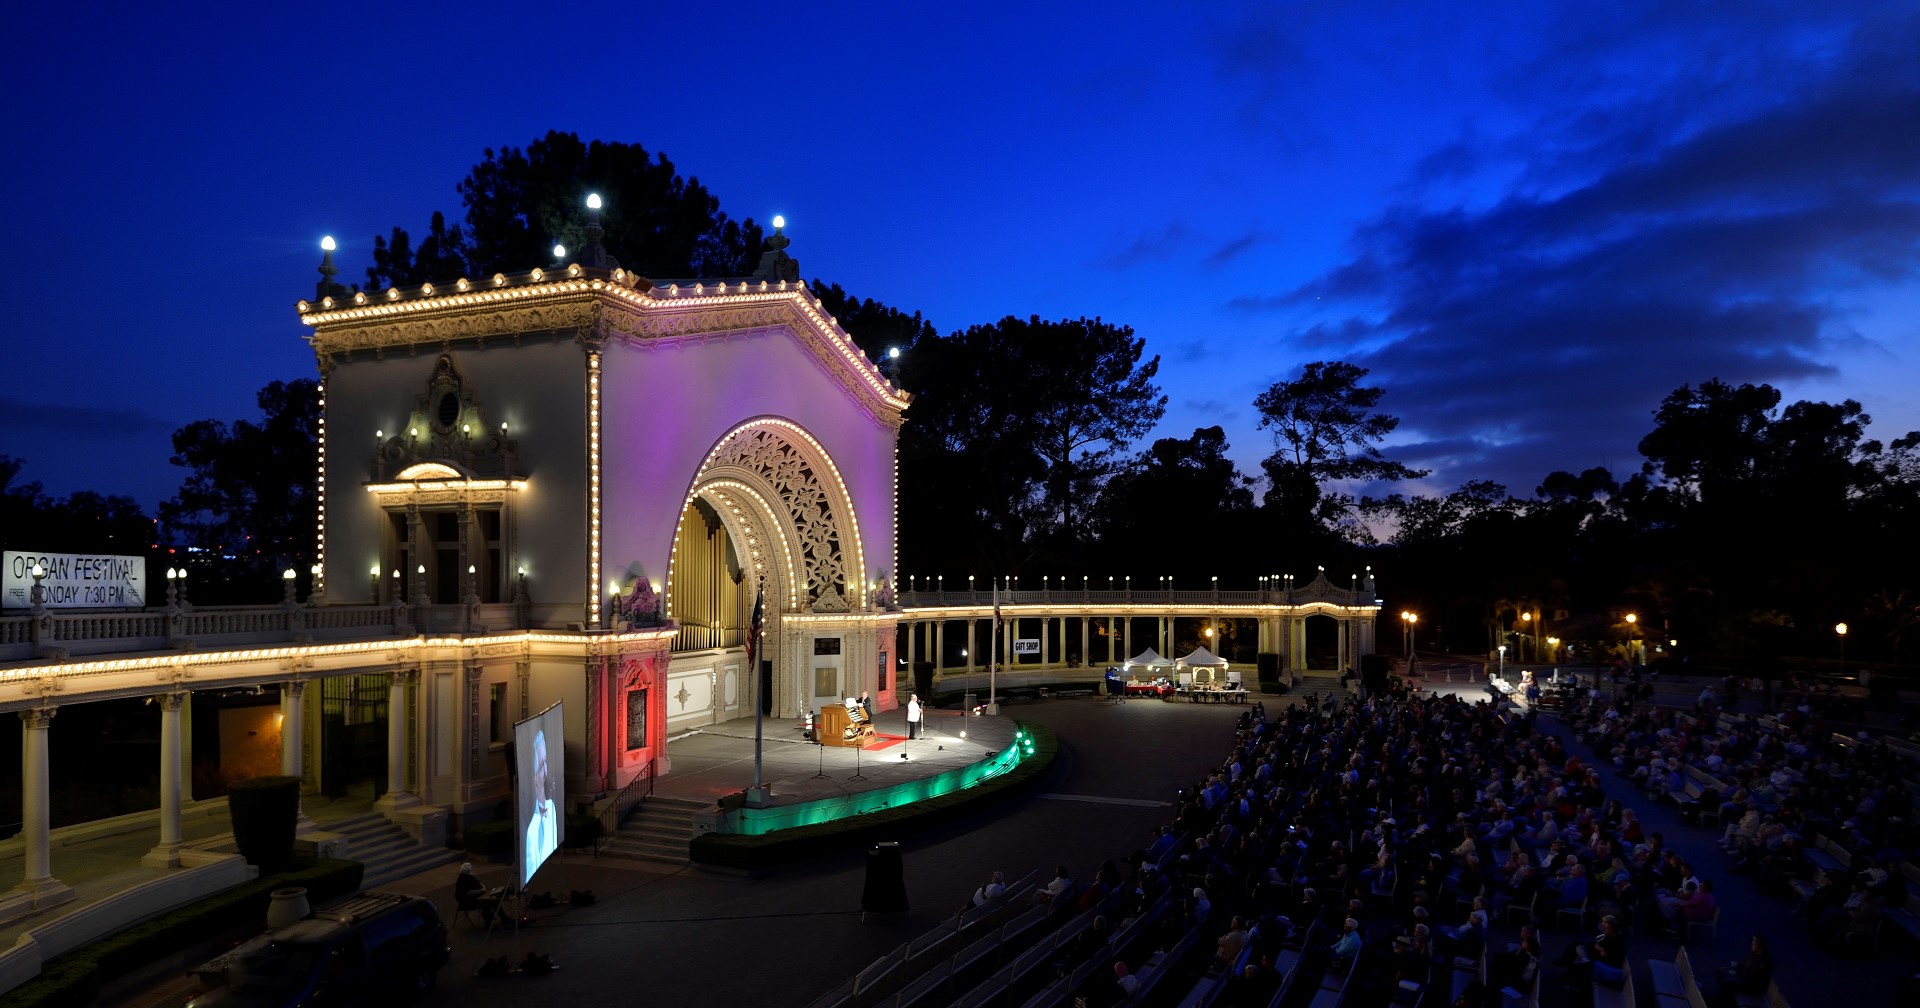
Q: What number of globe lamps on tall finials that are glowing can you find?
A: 5